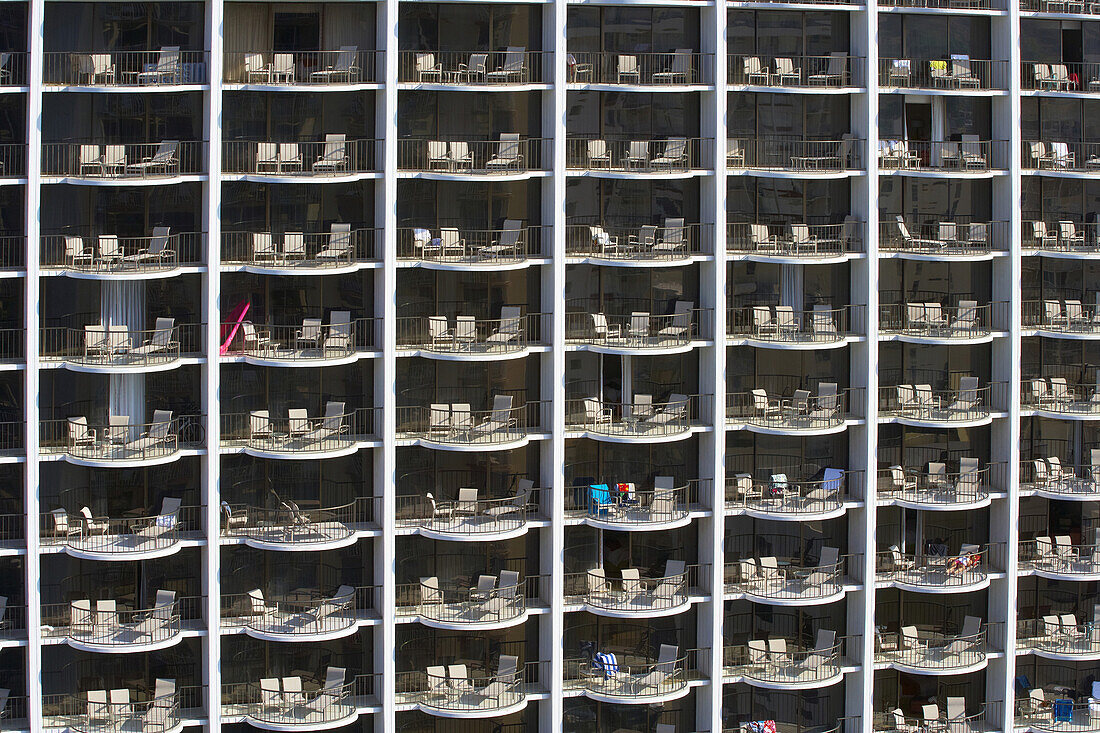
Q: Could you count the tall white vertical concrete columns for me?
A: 7